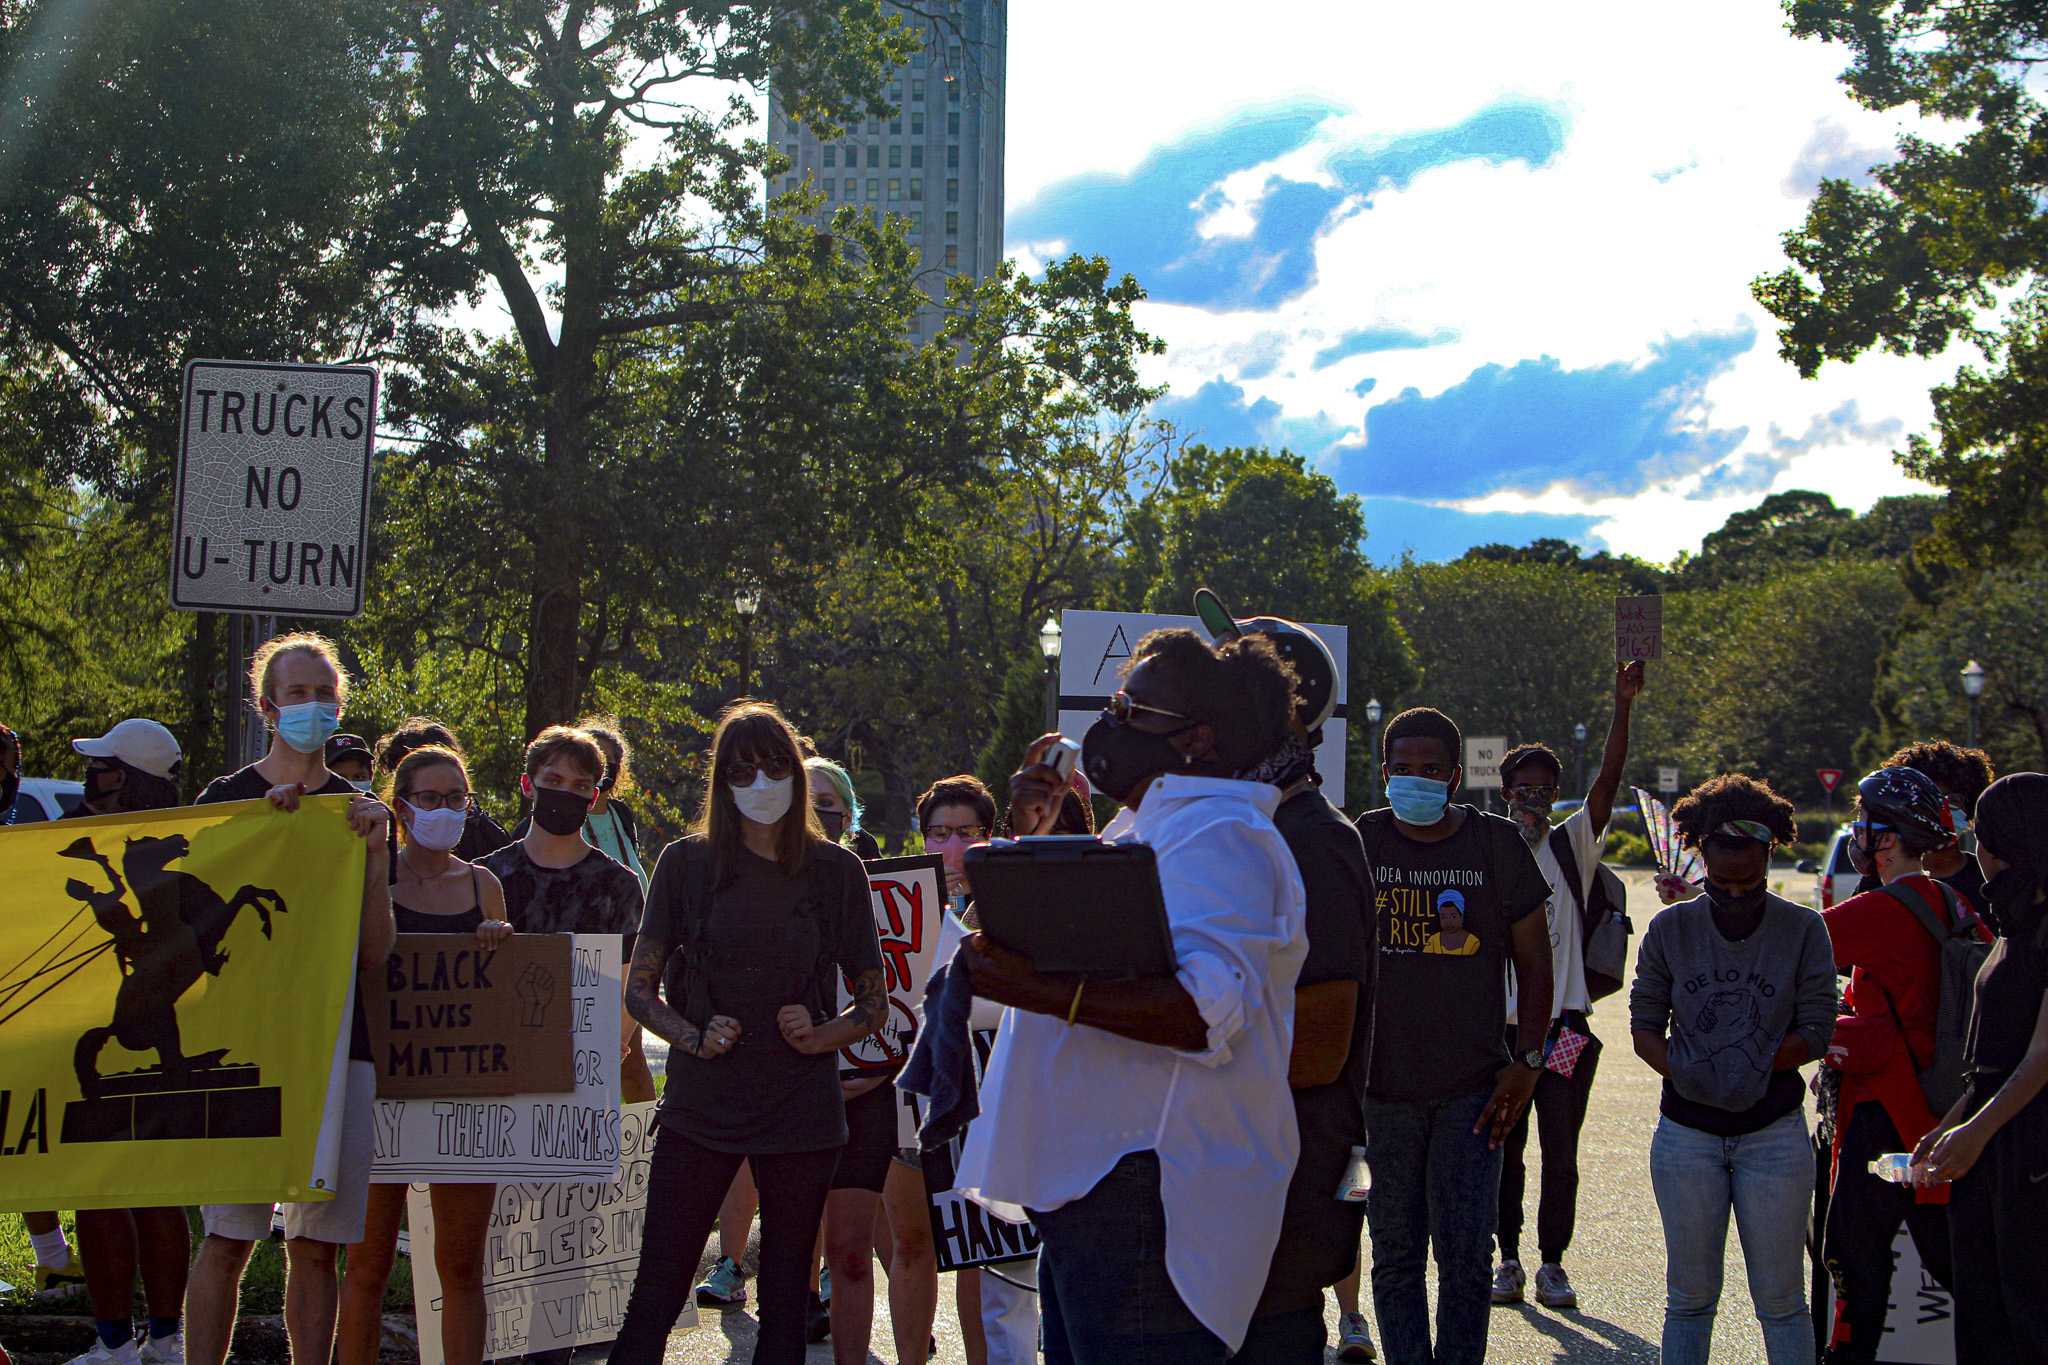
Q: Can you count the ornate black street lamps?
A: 5